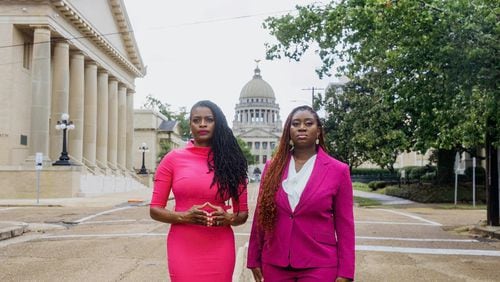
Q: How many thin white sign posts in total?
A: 3